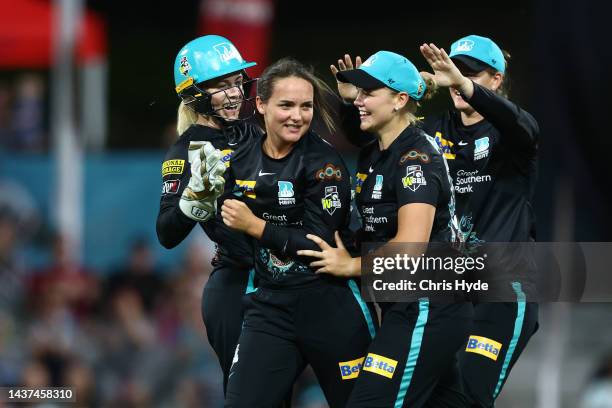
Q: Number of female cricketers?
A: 4